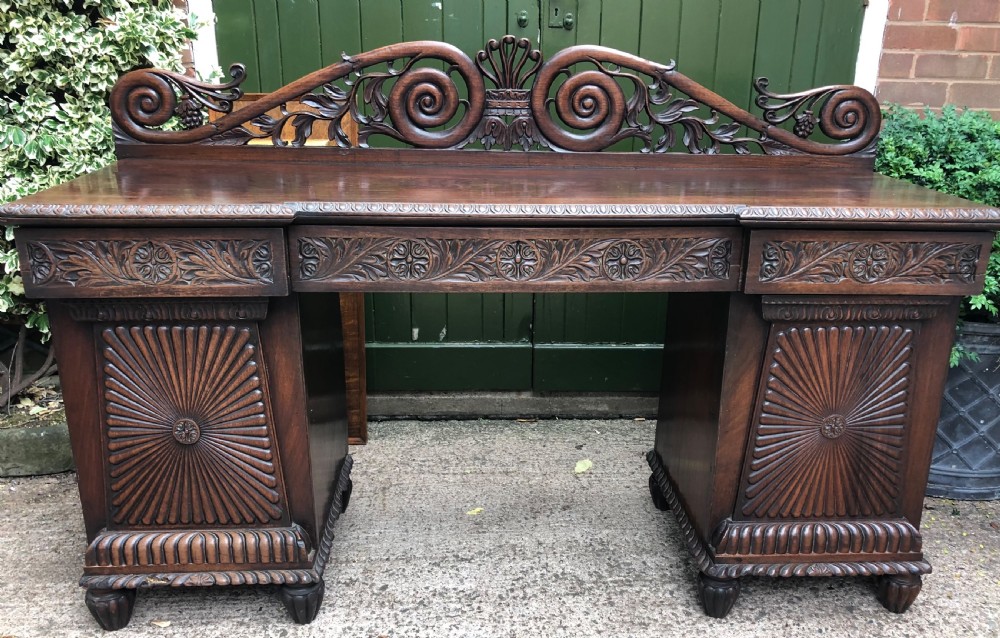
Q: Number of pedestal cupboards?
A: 2